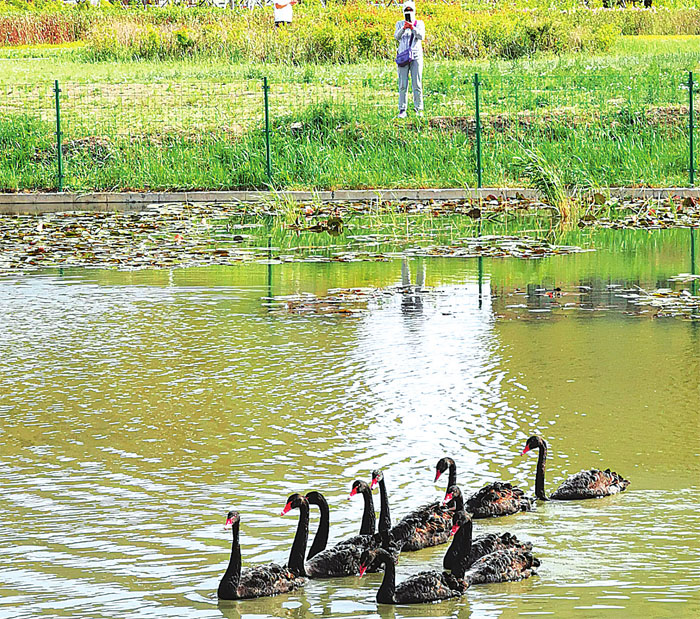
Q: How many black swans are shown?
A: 10